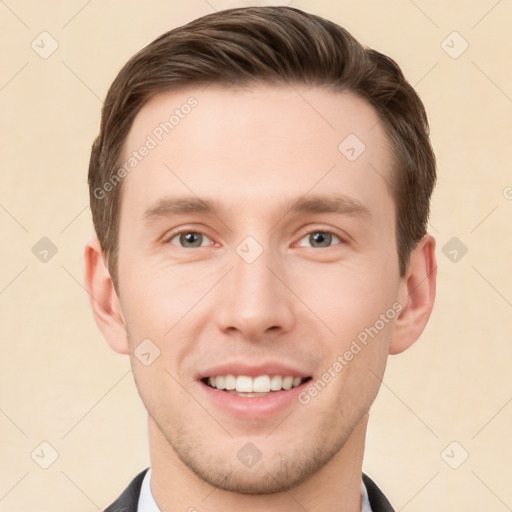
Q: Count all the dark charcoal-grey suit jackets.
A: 1